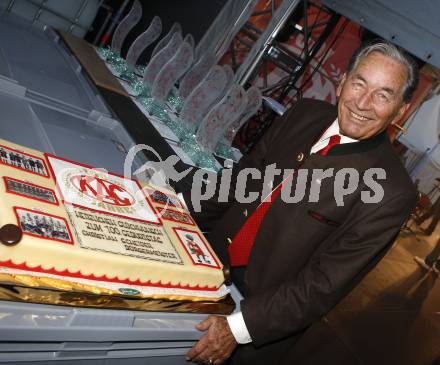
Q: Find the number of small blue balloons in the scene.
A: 0